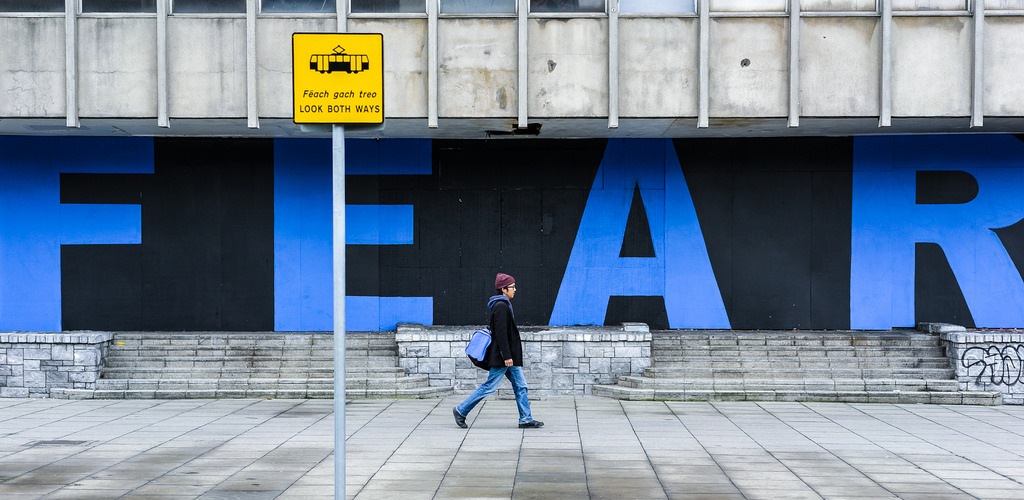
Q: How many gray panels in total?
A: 12